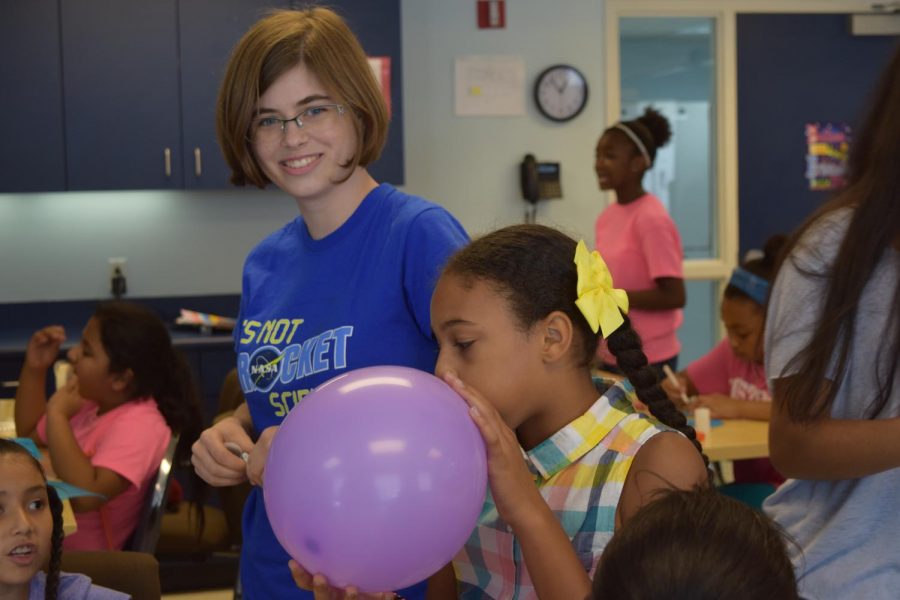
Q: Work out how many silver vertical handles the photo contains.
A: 2